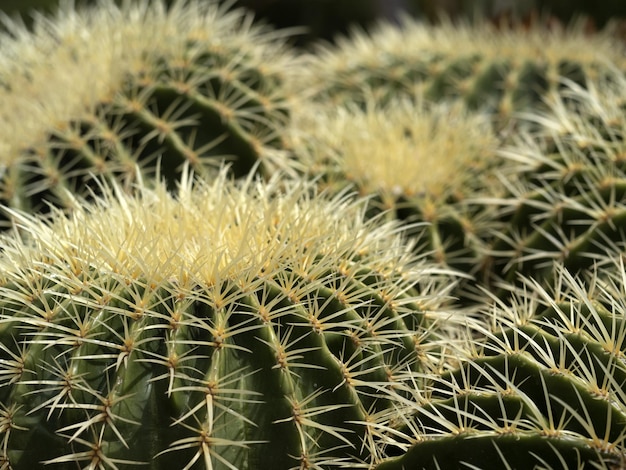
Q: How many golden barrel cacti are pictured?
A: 6